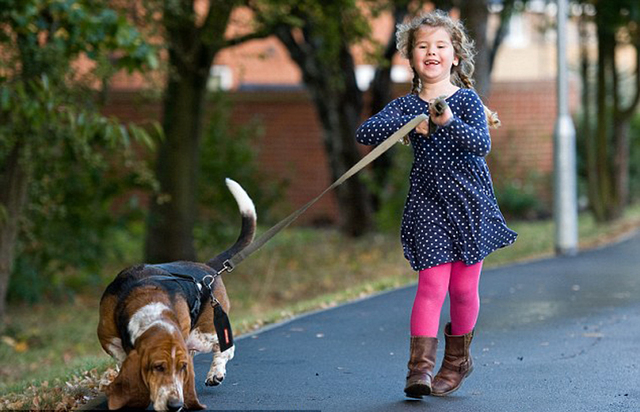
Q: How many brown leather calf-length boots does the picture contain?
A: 2